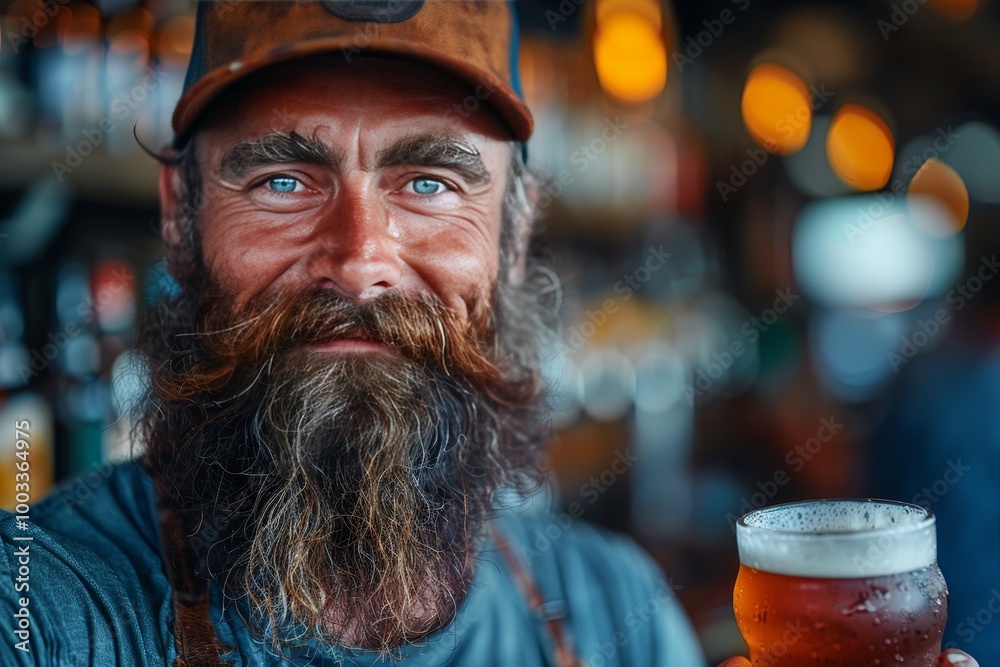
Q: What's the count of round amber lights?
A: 4